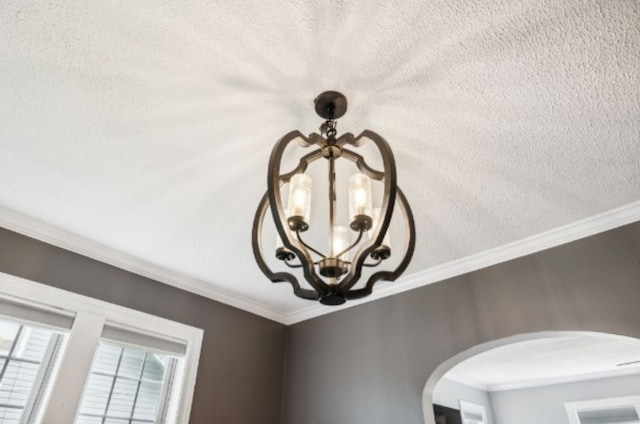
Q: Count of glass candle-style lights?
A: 5